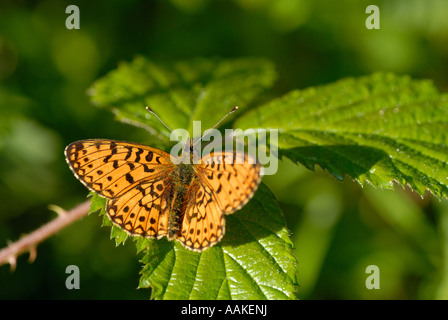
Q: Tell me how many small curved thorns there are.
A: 3